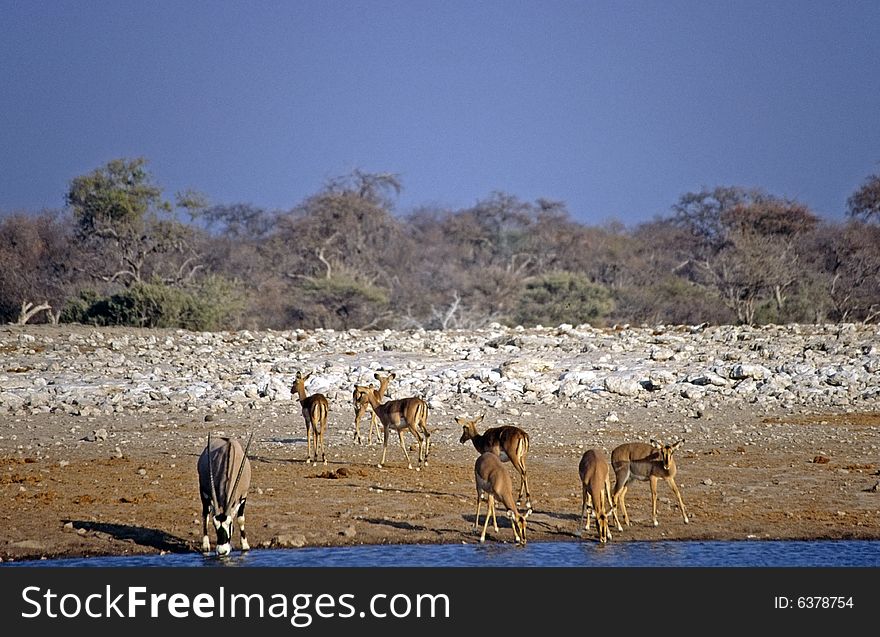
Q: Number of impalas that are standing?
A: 7